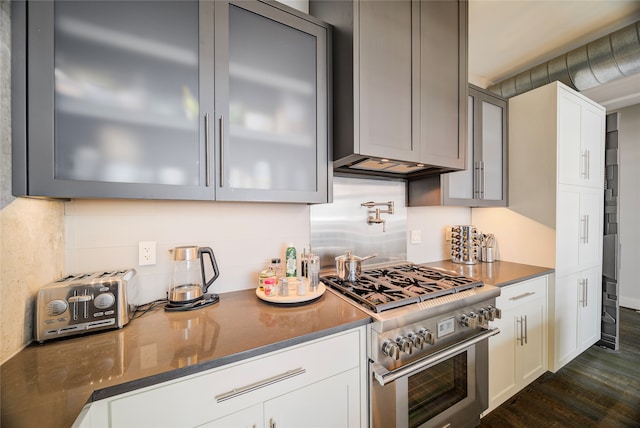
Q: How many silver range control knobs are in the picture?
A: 8